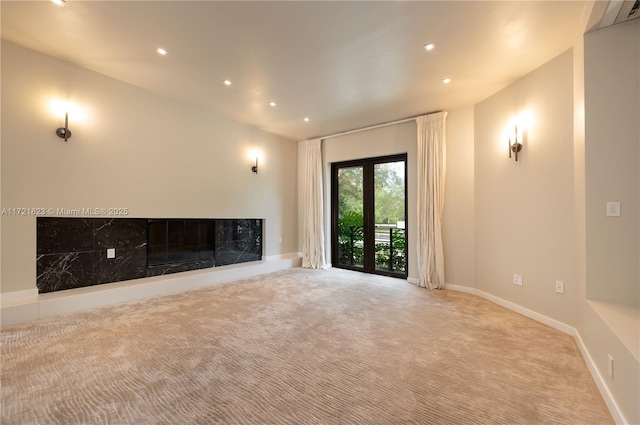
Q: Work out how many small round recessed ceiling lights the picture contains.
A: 7